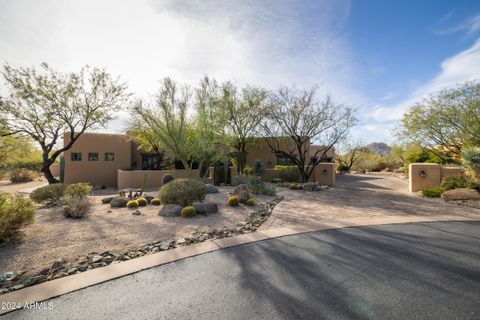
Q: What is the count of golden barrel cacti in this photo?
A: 6